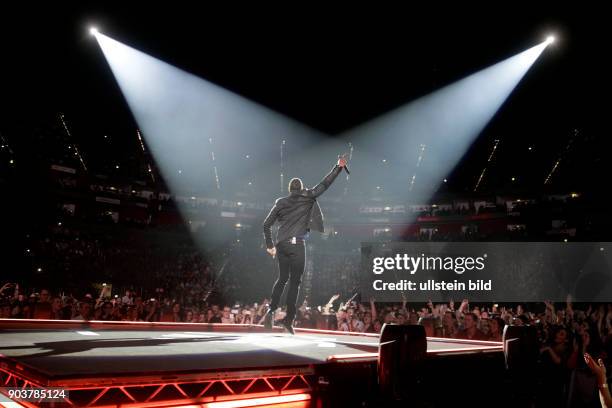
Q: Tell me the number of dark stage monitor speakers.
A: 2